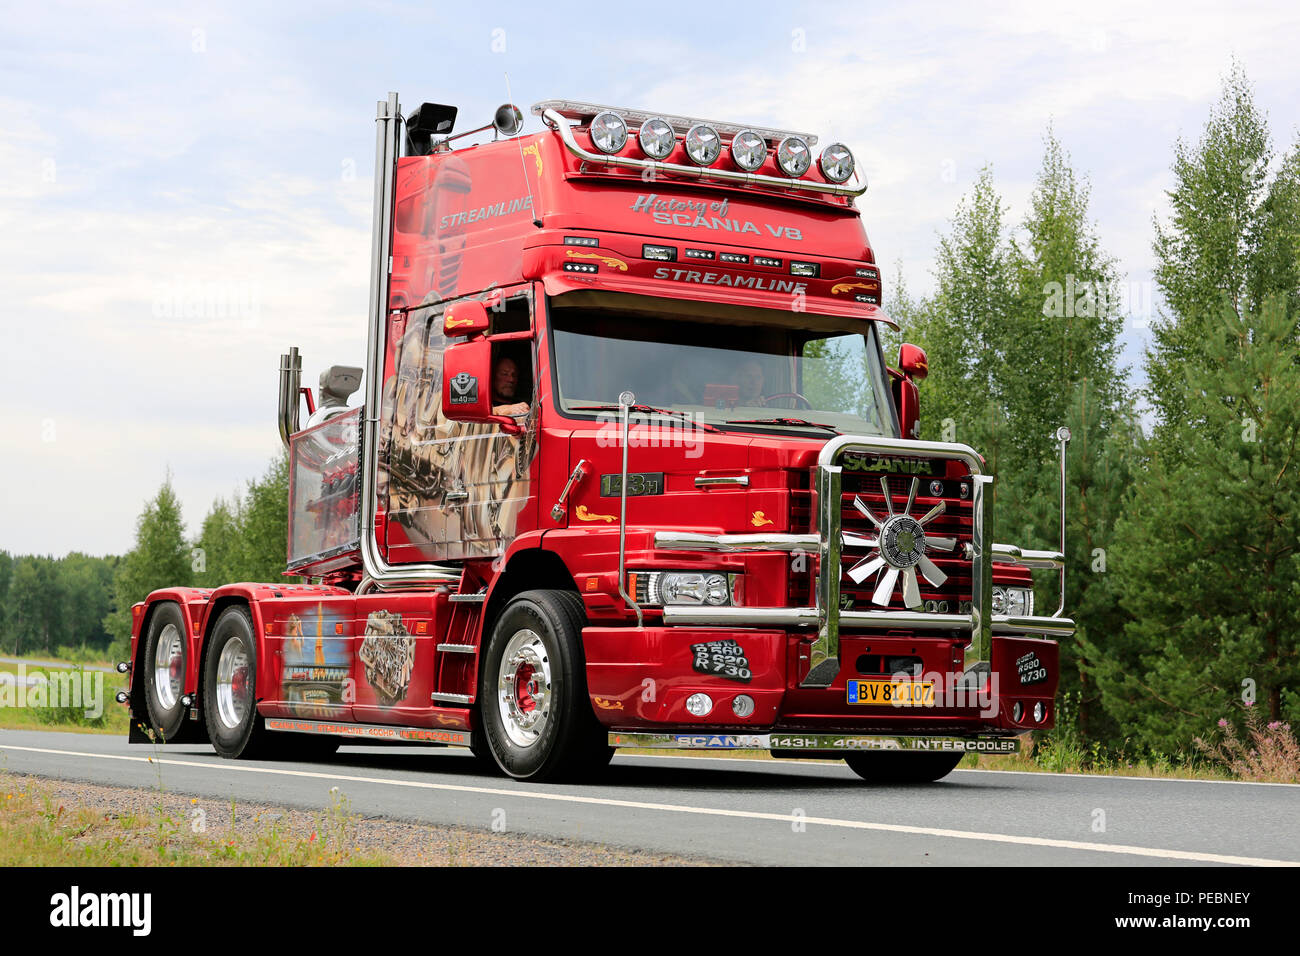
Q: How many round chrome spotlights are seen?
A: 6